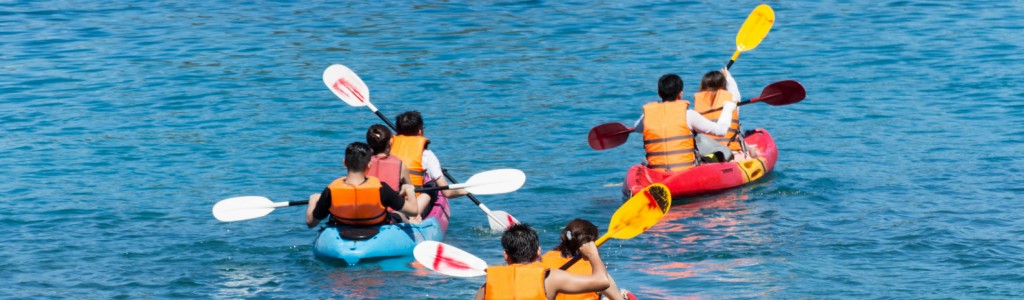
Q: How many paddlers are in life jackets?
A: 7